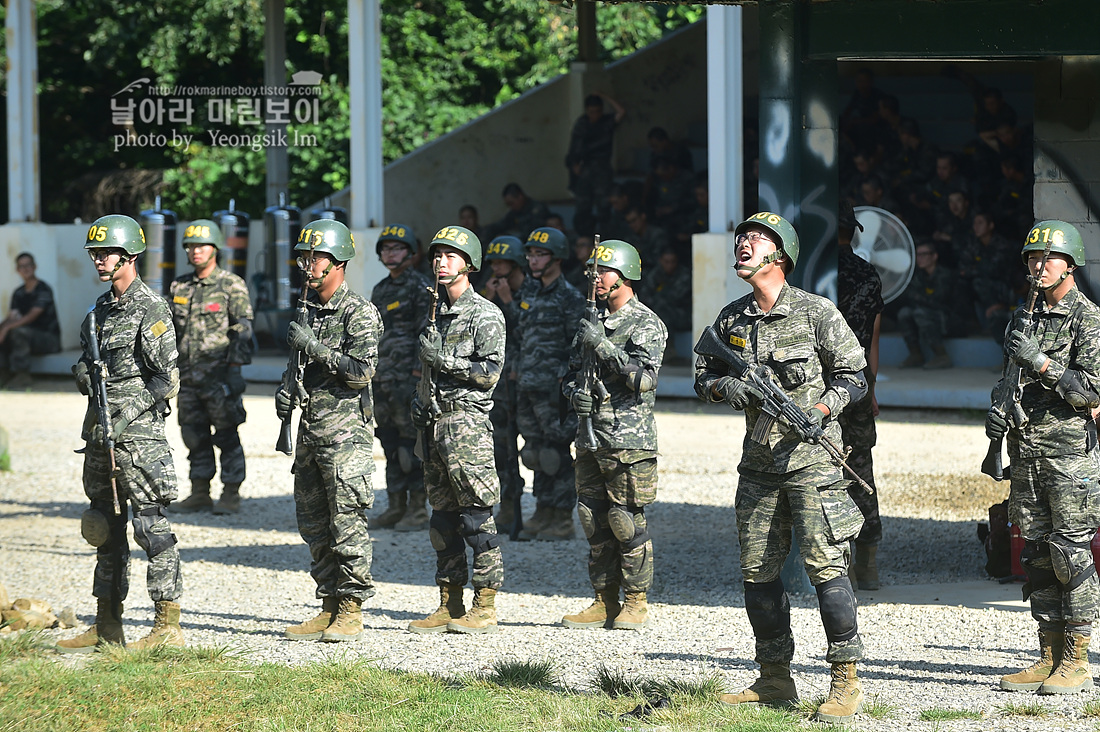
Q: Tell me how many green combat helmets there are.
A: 10